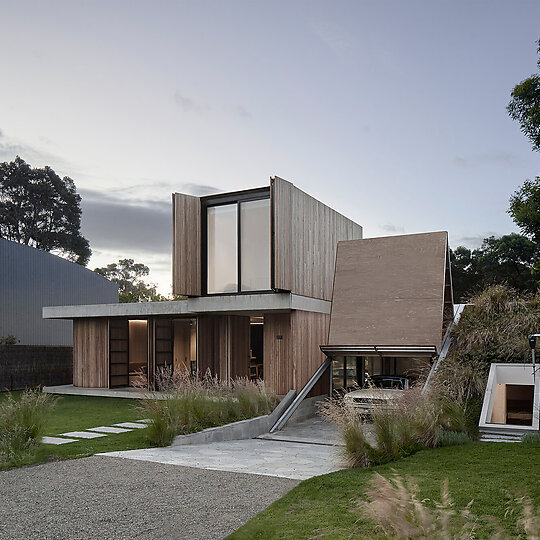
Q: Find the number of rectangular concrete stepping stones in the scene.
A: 5